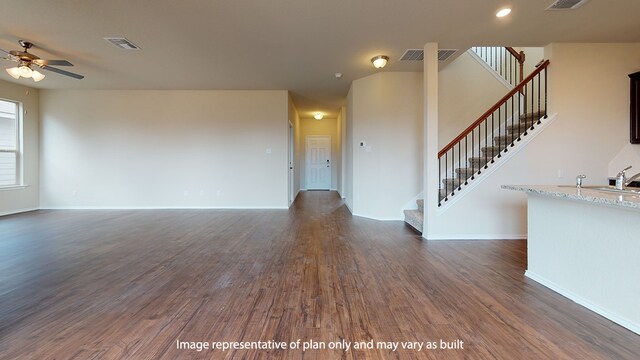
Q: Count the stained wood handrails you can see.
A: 2